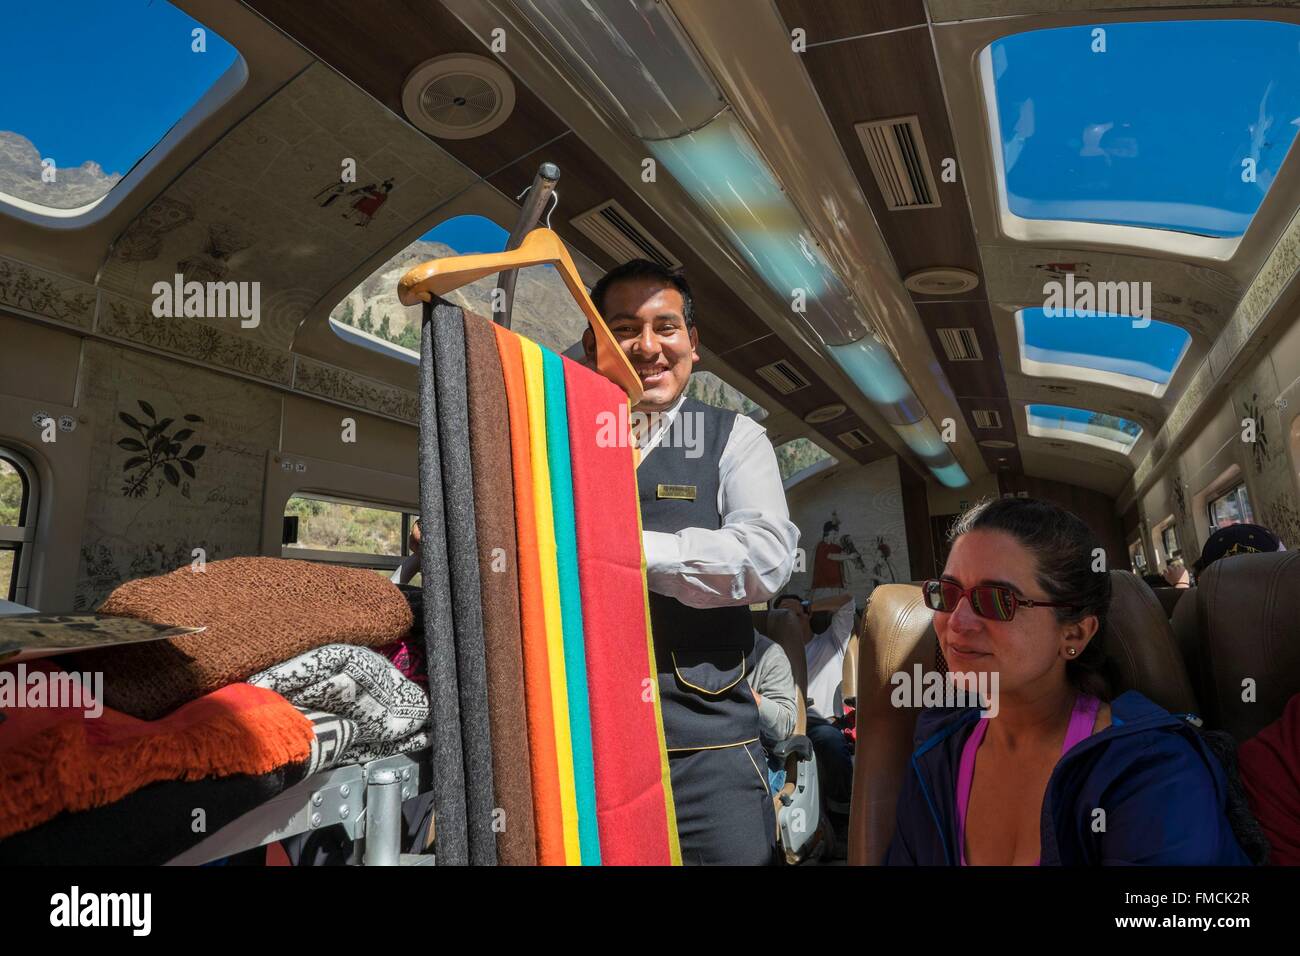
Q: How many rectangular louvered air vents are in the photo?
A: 6